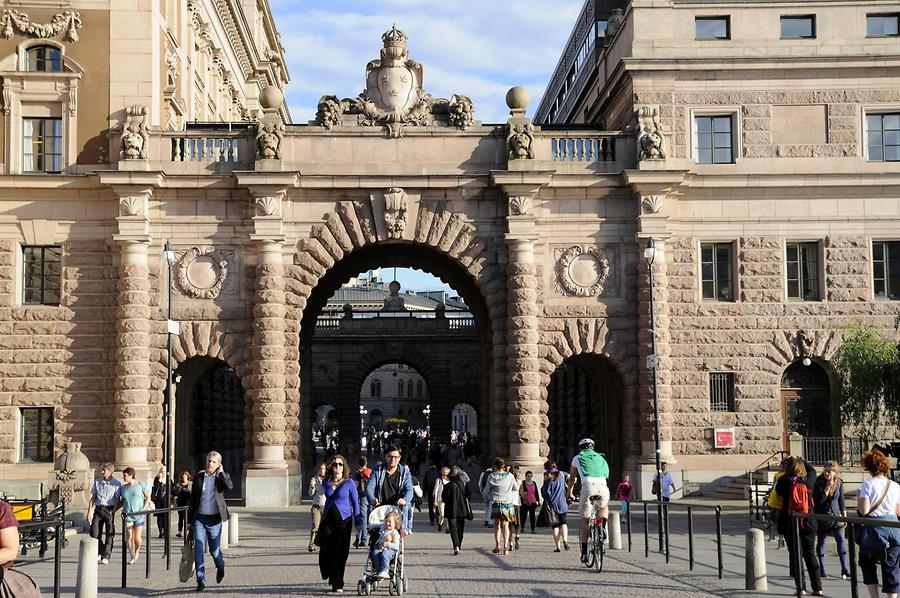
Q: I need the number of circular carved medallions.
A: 2